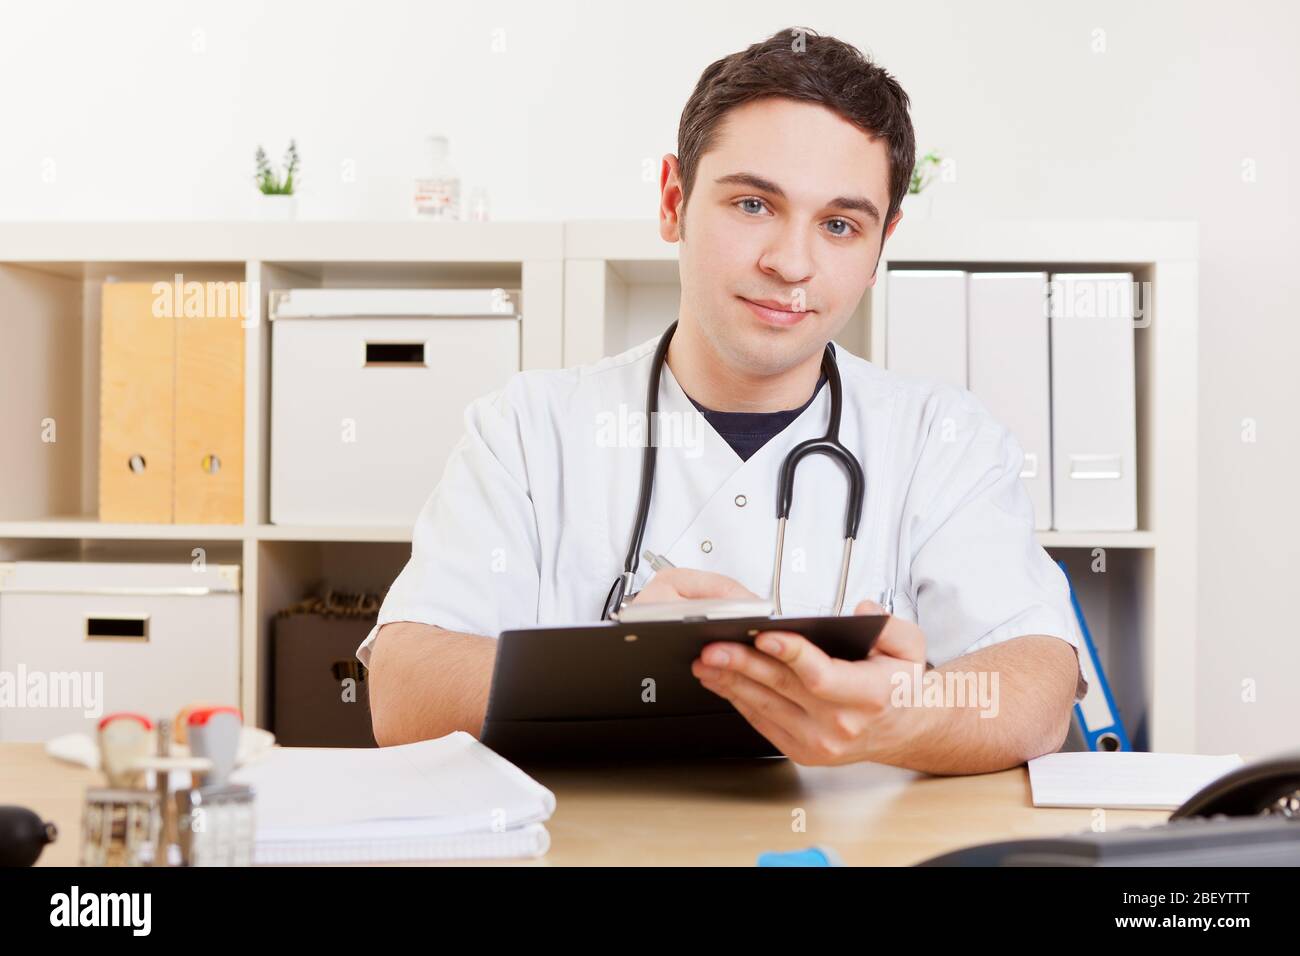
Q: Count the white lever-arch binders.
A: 3